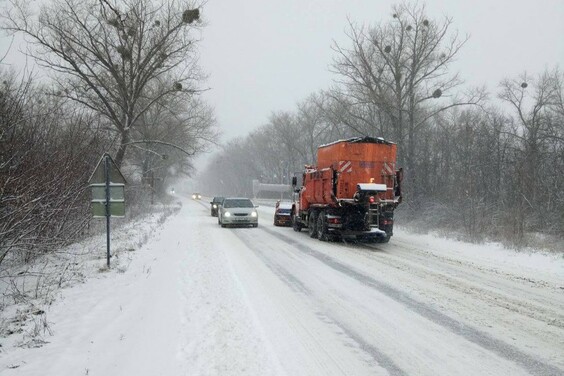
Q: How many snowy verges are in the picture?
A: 2